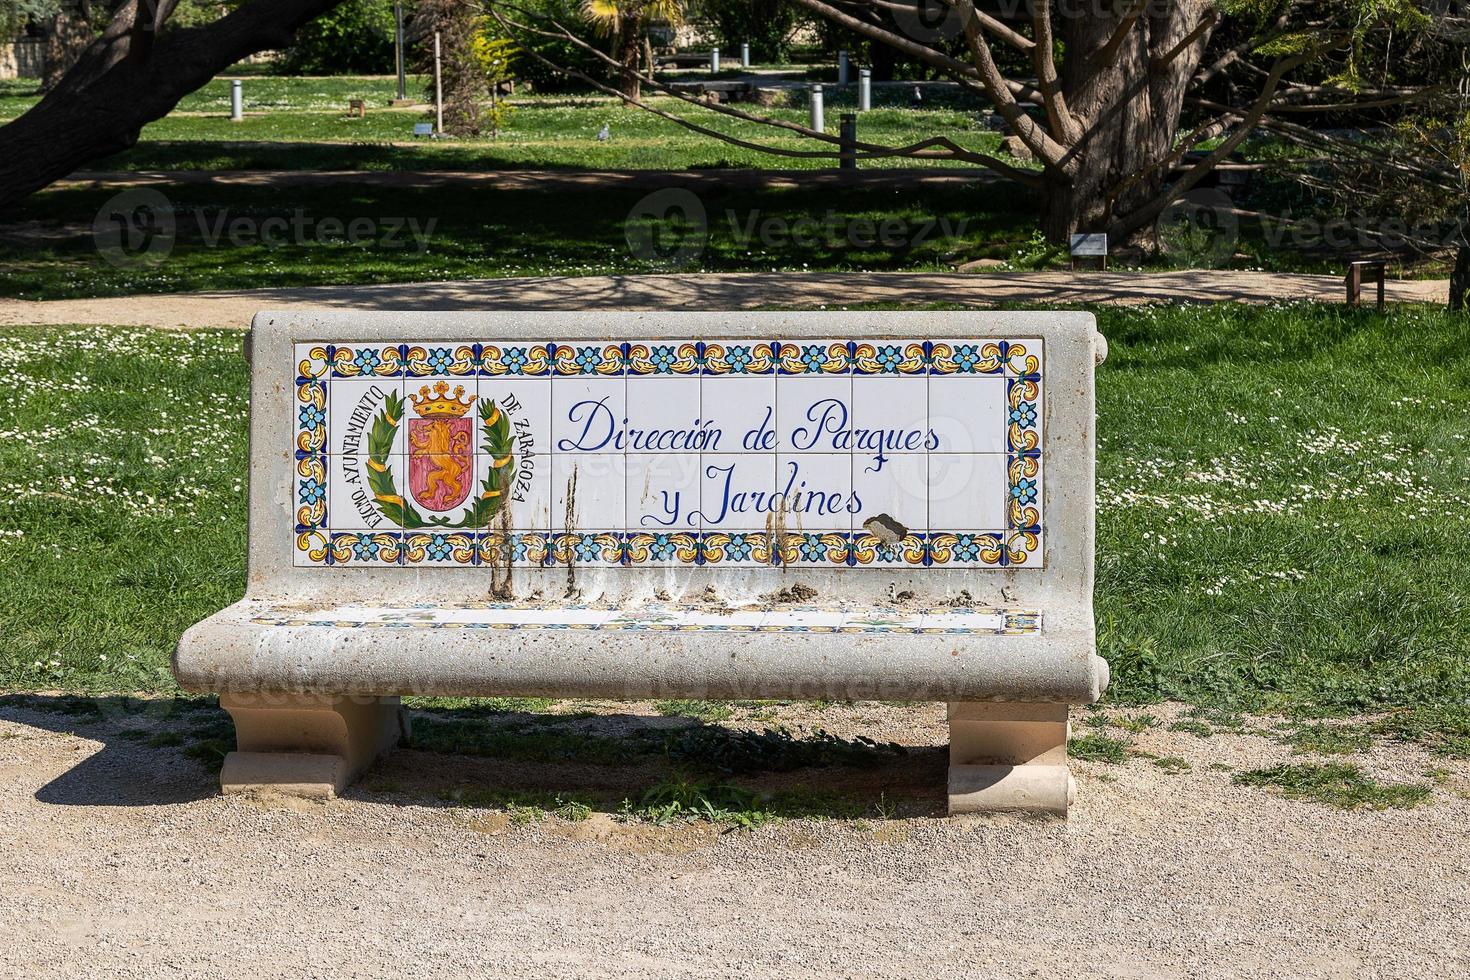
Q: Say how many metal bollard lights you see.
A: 7